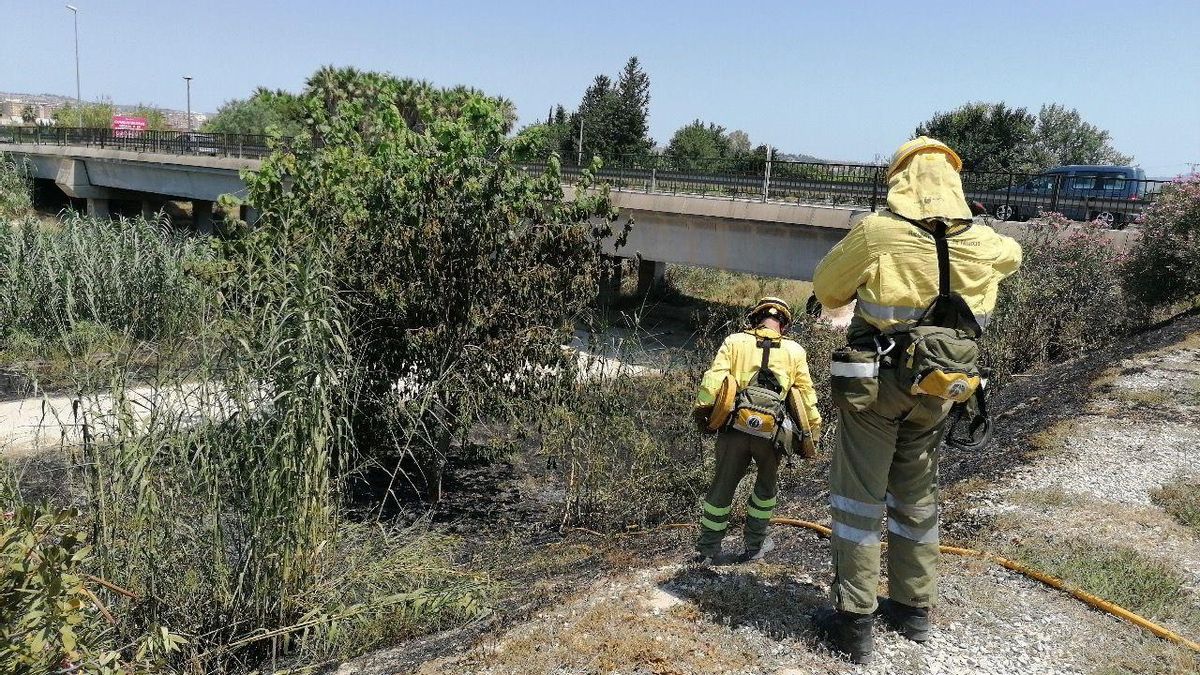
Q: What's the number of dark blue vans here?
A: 1